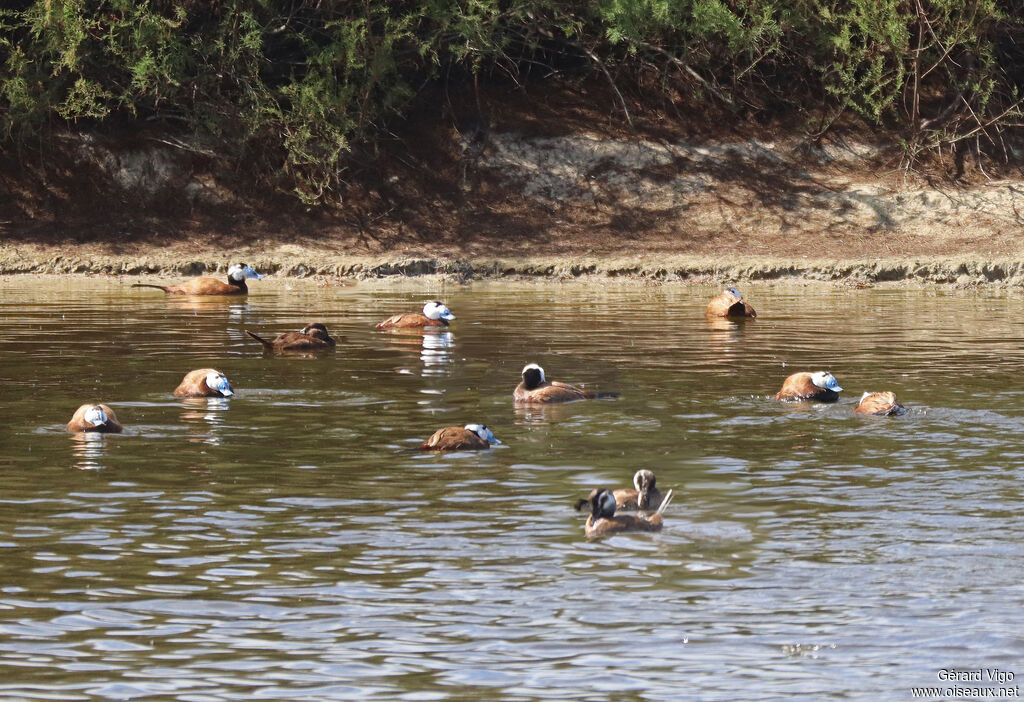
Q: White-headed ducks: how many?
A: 12